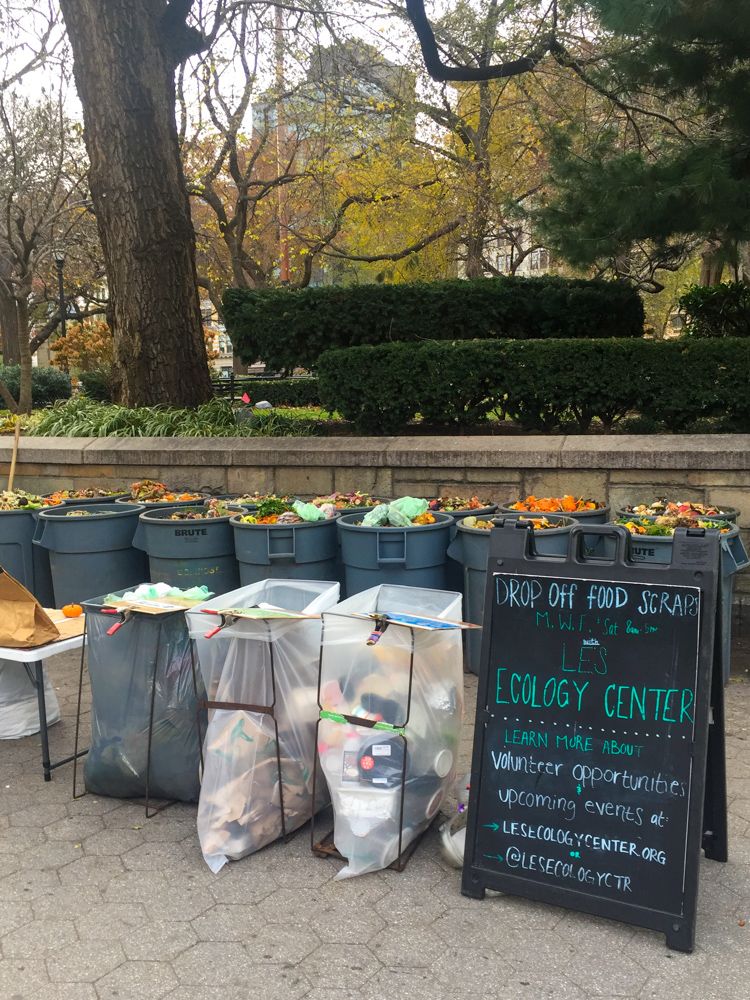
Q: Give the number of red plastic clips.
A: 2